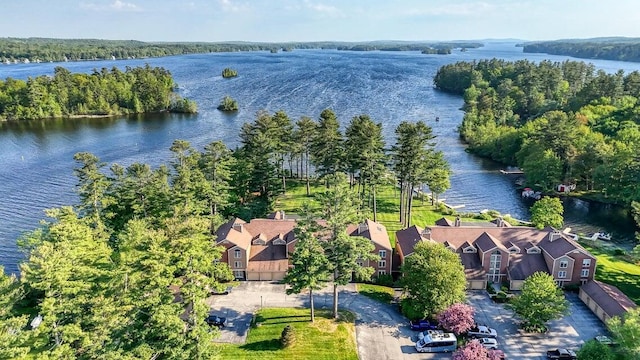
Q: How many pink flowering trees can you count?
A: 2